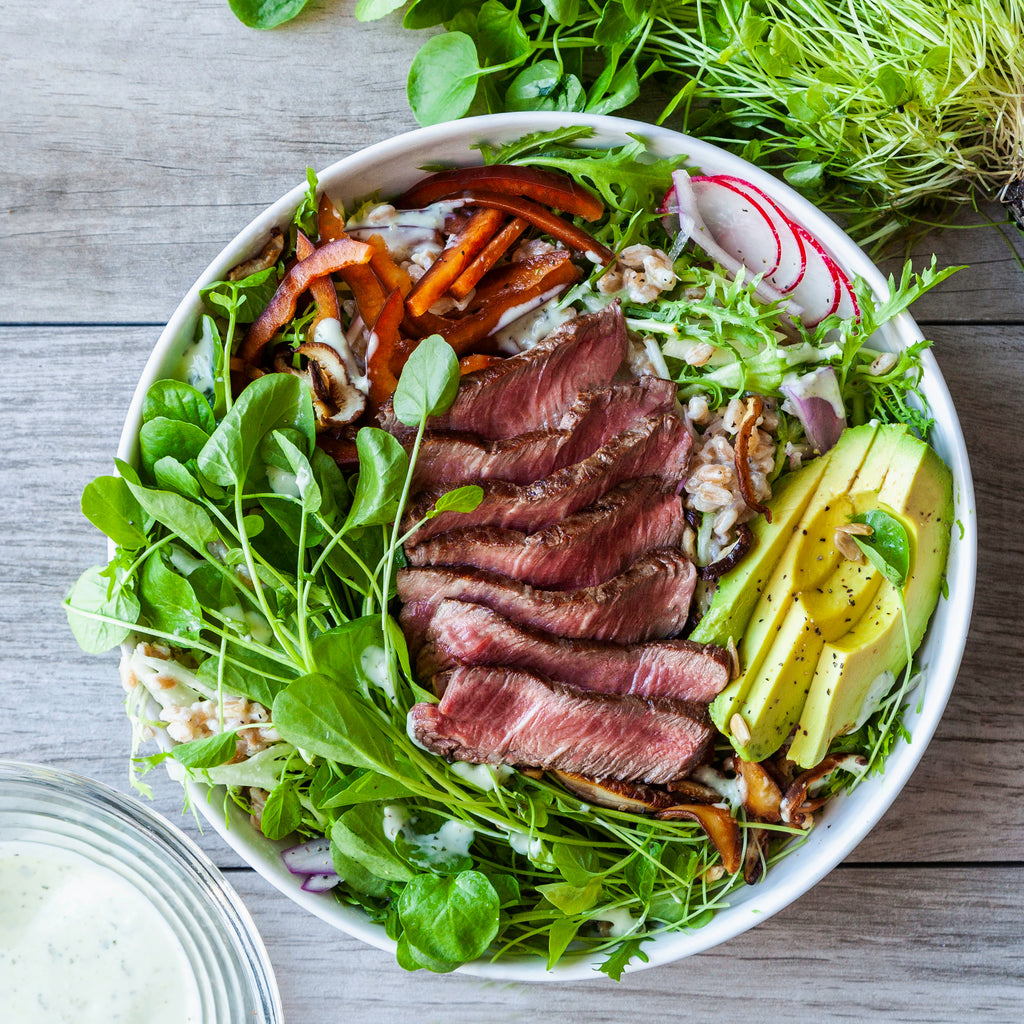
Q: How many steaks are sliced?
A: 7